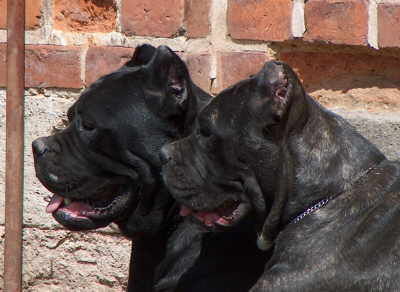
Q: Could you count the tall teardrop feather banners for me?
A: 0